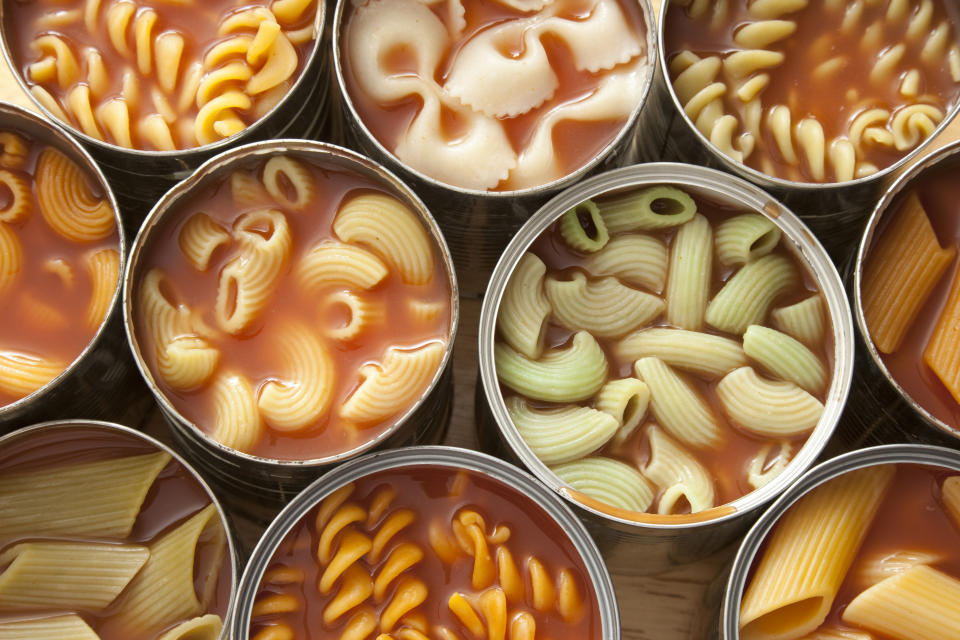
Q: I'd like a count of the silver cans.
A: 10